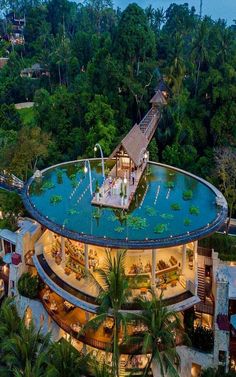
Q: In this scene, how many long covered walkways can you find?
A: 1